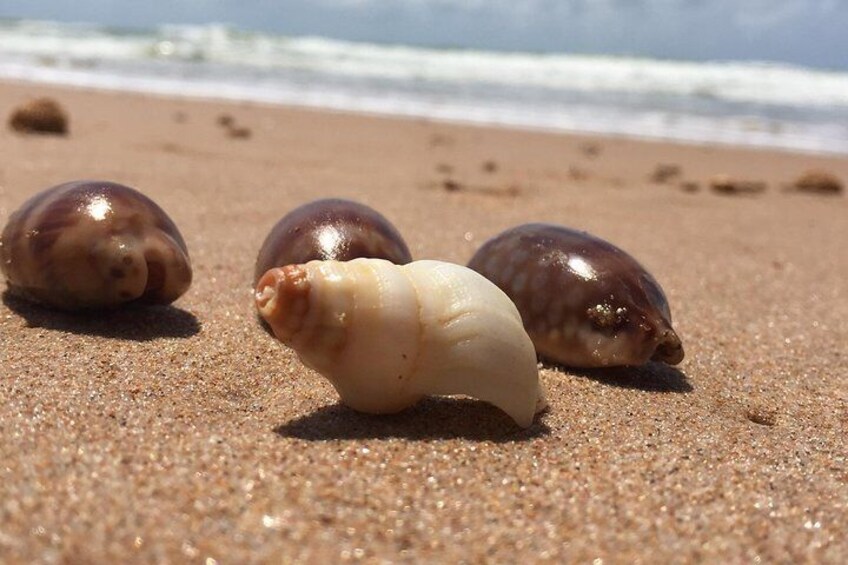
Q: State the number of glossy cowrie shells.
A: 3